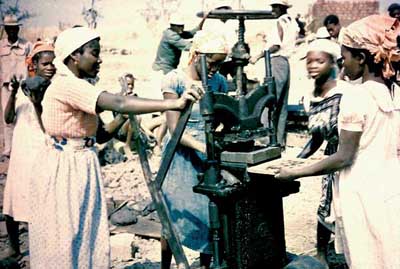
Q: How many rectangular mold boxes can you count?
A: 1